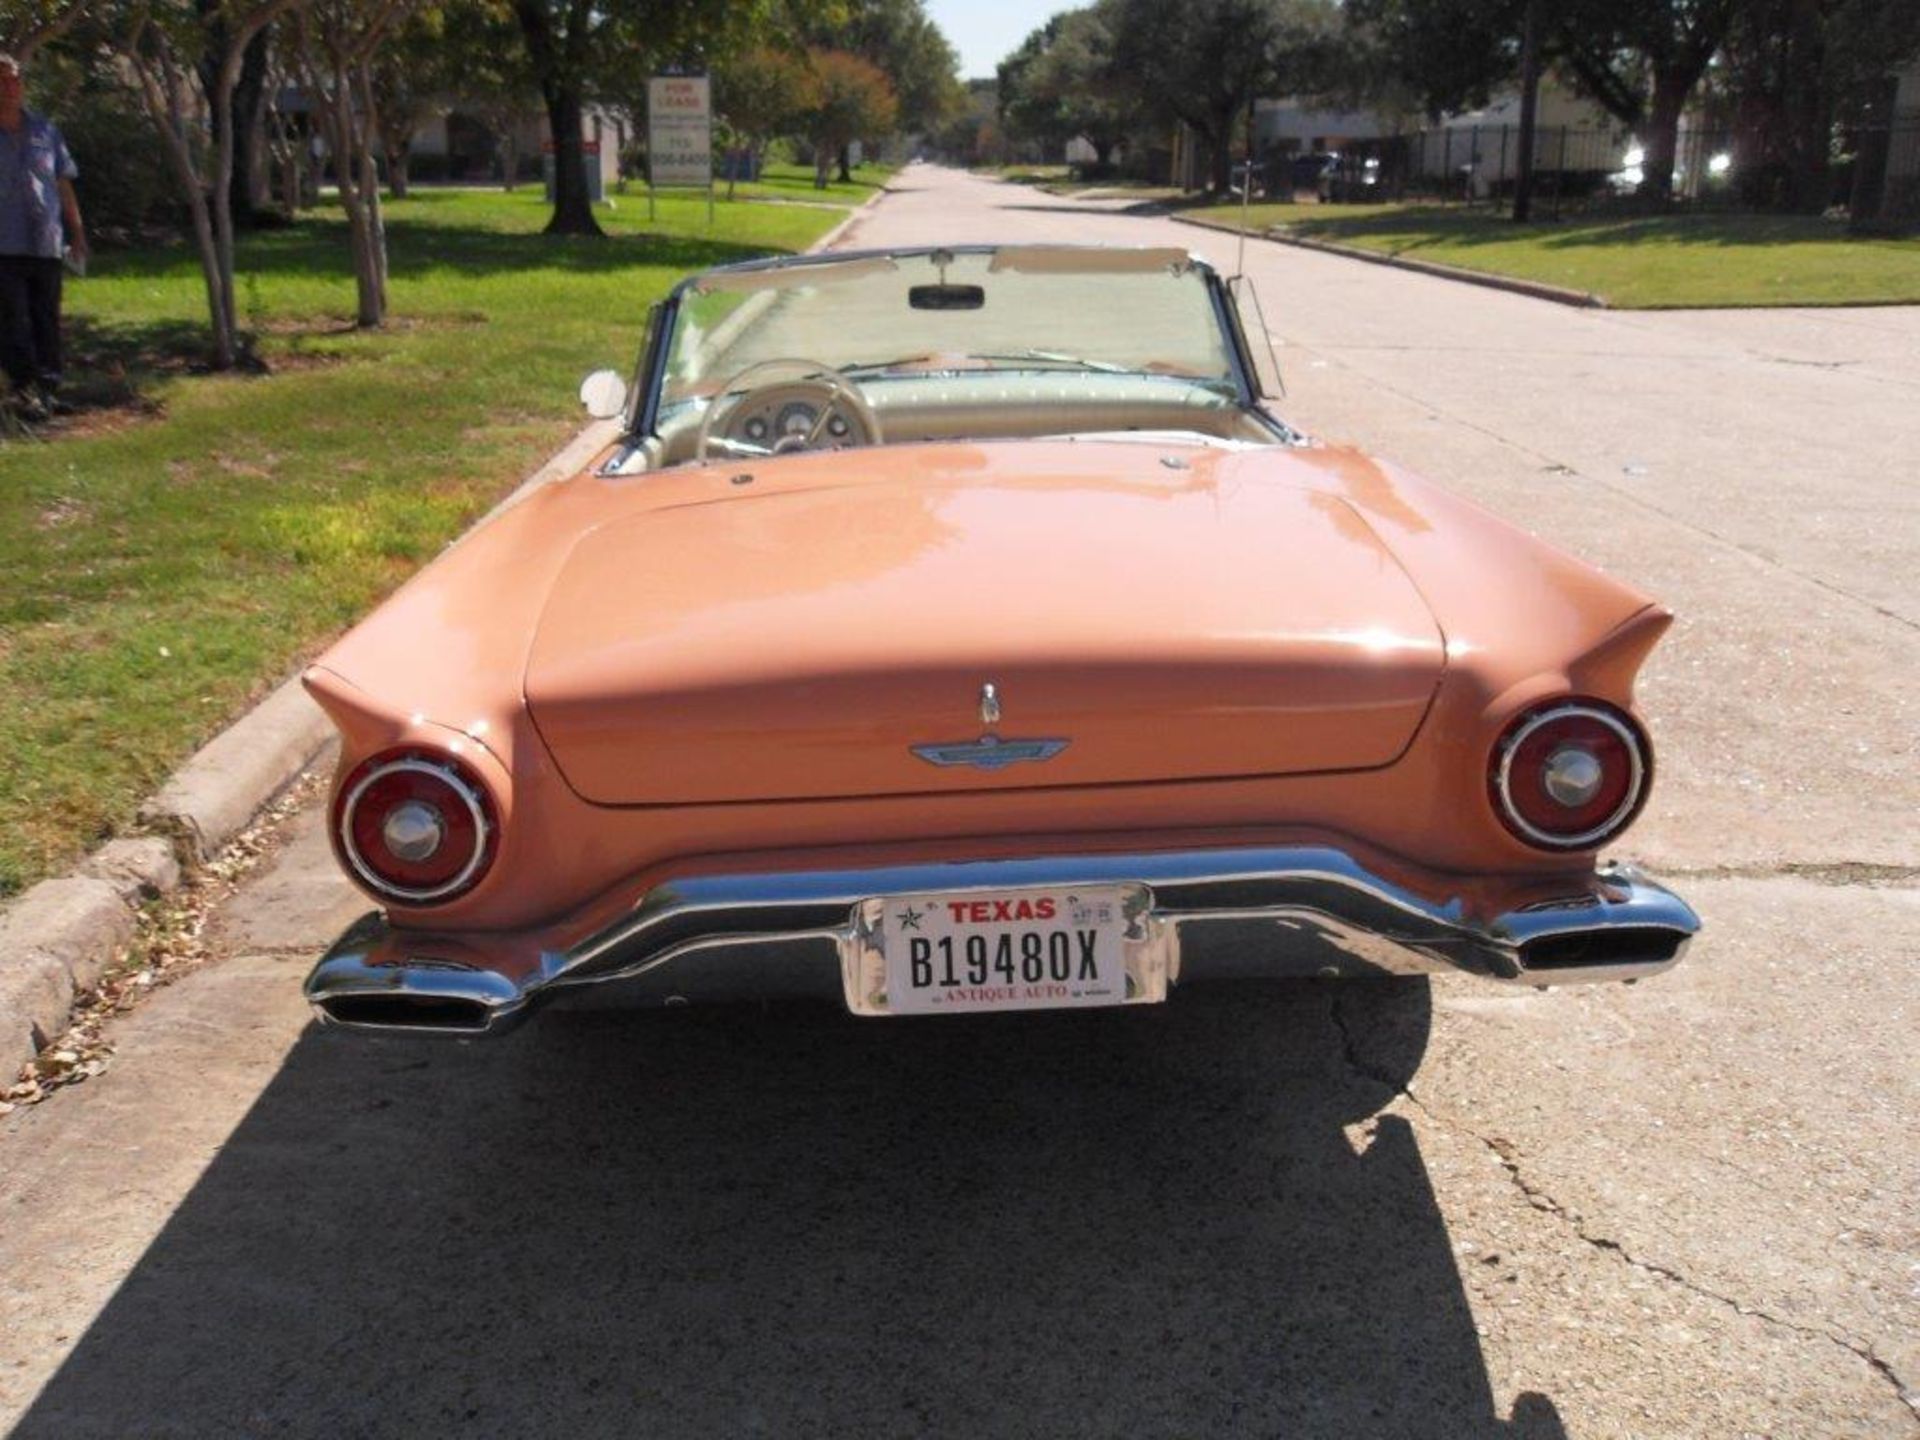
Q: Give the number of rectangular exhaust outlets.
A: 2